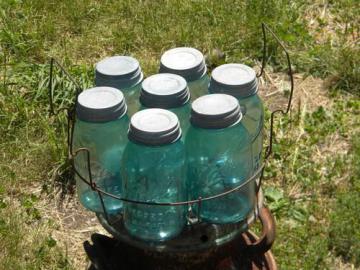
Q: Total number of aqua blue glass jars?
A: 7